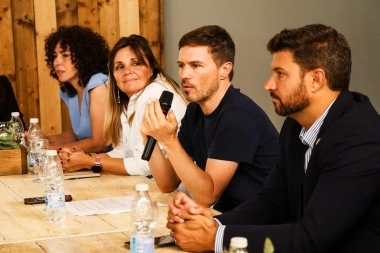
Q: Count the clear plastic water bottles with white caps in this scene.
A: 5